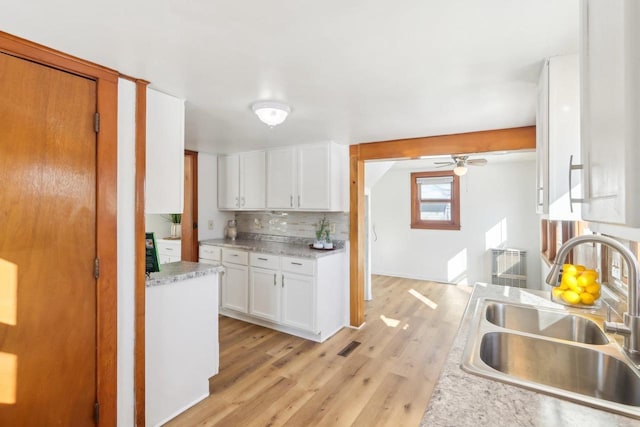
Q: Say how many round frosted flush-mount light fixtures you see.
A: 1